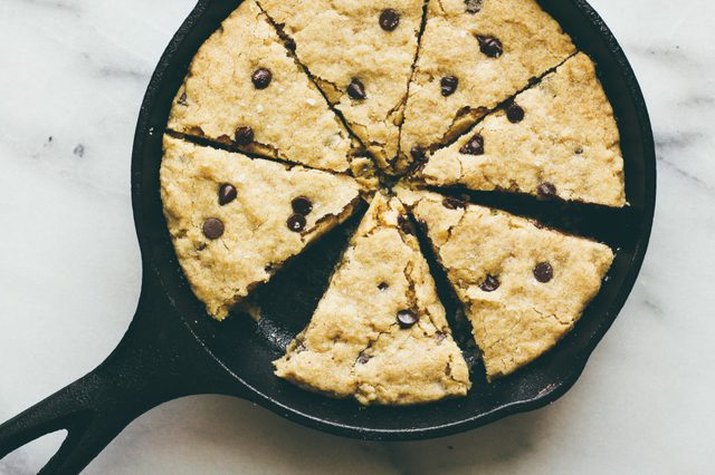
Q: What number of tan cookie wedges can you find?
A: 7